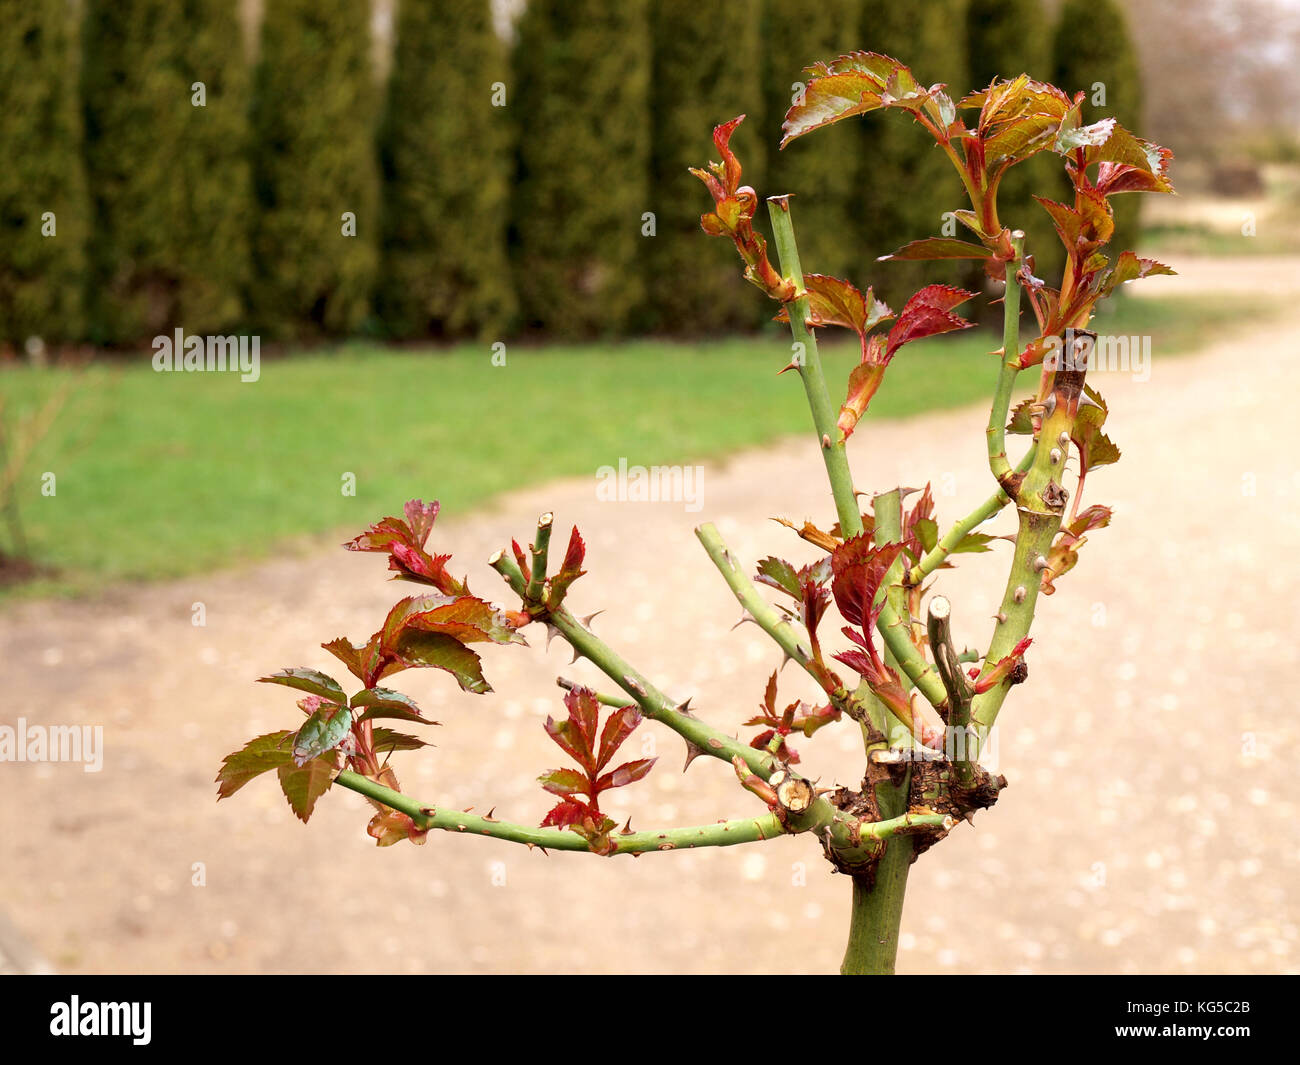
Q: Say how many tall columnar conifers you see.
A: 10